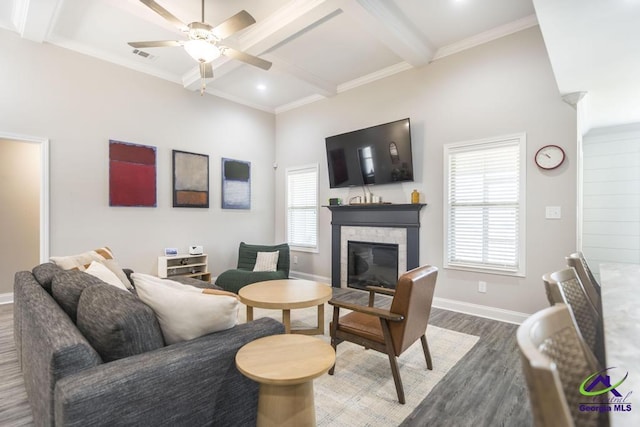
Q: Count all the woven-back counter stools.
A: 3